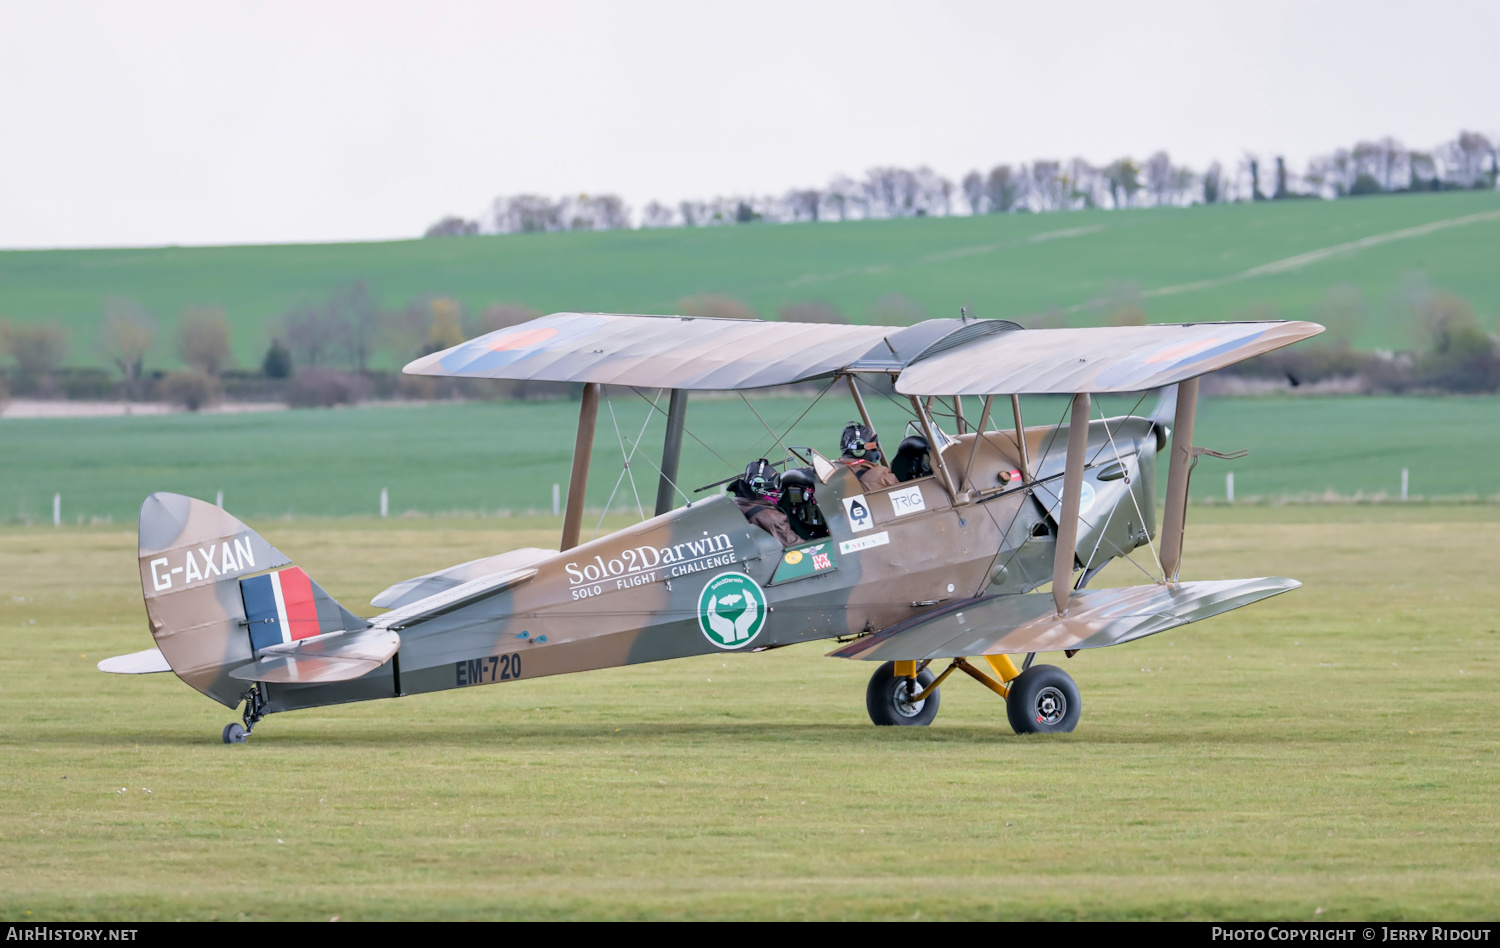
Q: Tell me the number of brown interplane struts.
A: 3